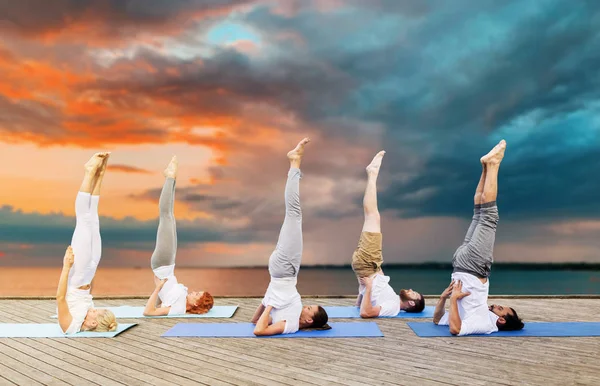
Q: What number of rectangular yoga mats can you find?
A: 5